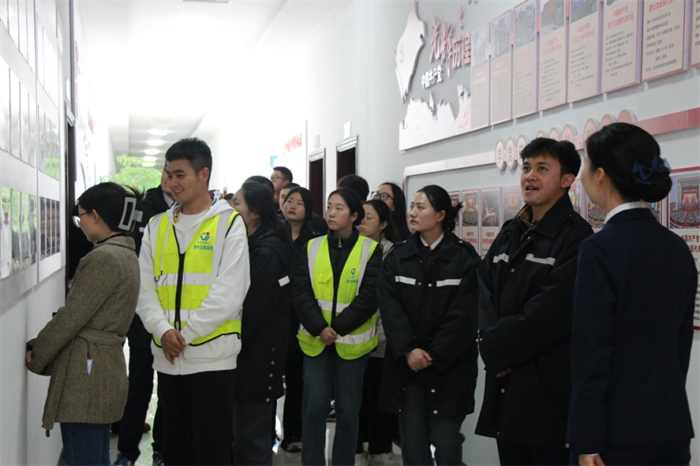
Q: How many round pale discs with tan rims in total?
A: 9